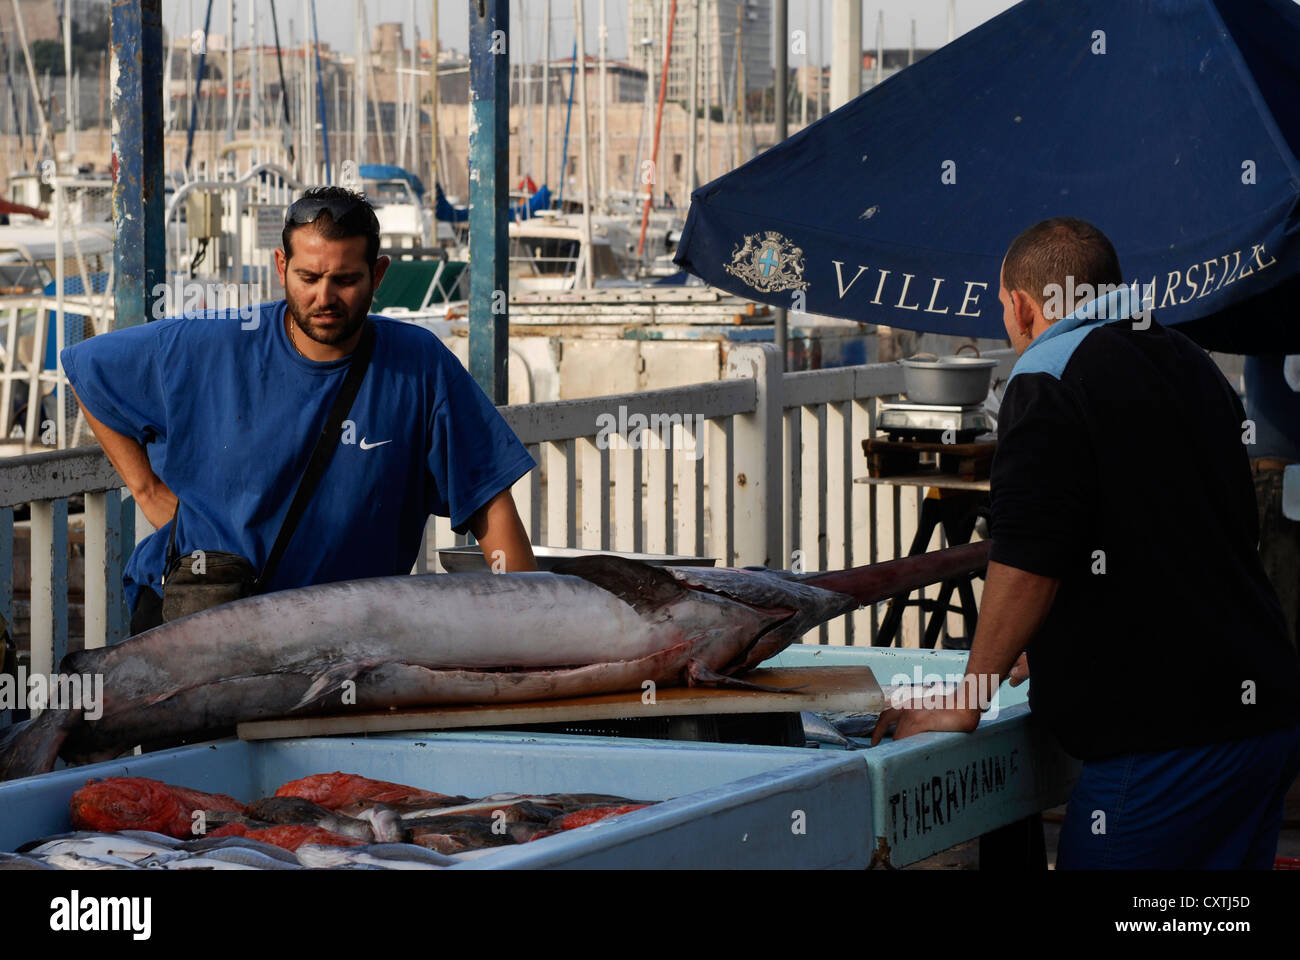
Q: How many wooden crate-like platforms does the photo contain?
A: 1